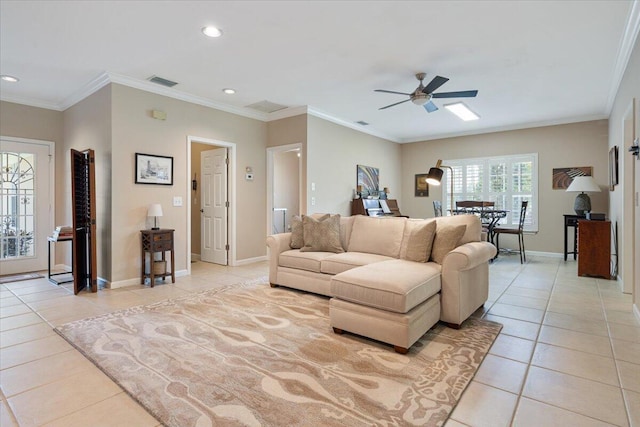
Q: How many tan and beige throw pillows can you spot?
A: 4